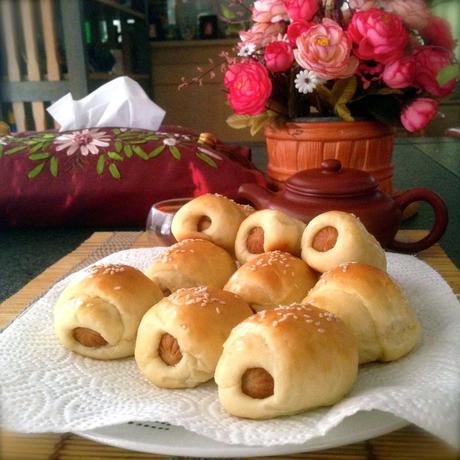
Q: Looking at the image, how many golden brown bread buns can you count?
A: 9